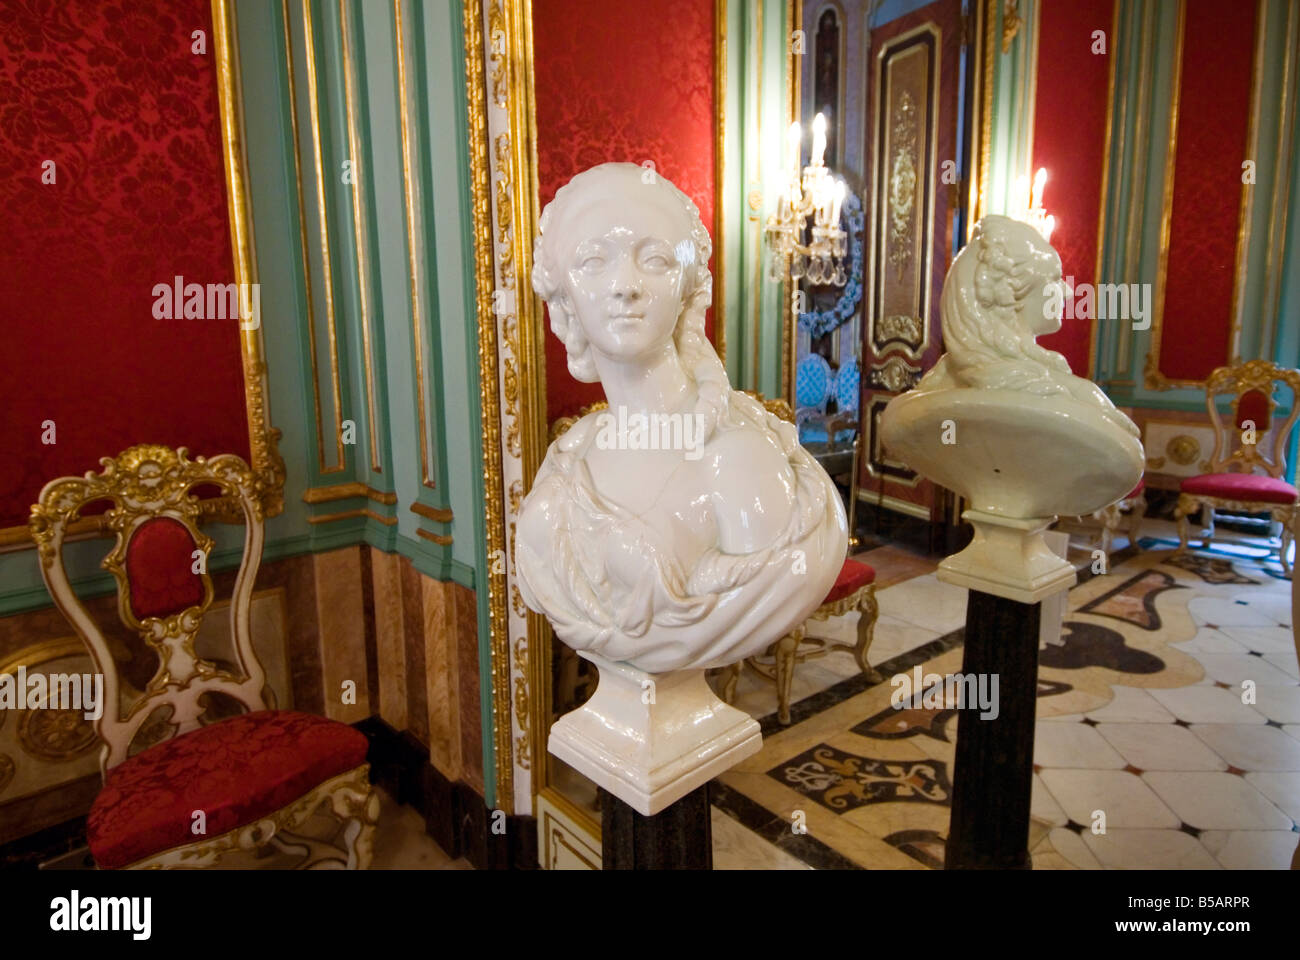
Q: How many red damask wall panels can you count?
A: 4